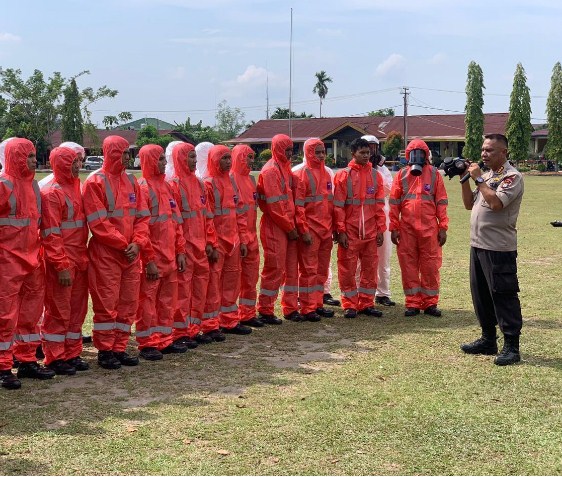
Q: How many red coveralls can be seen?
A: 11